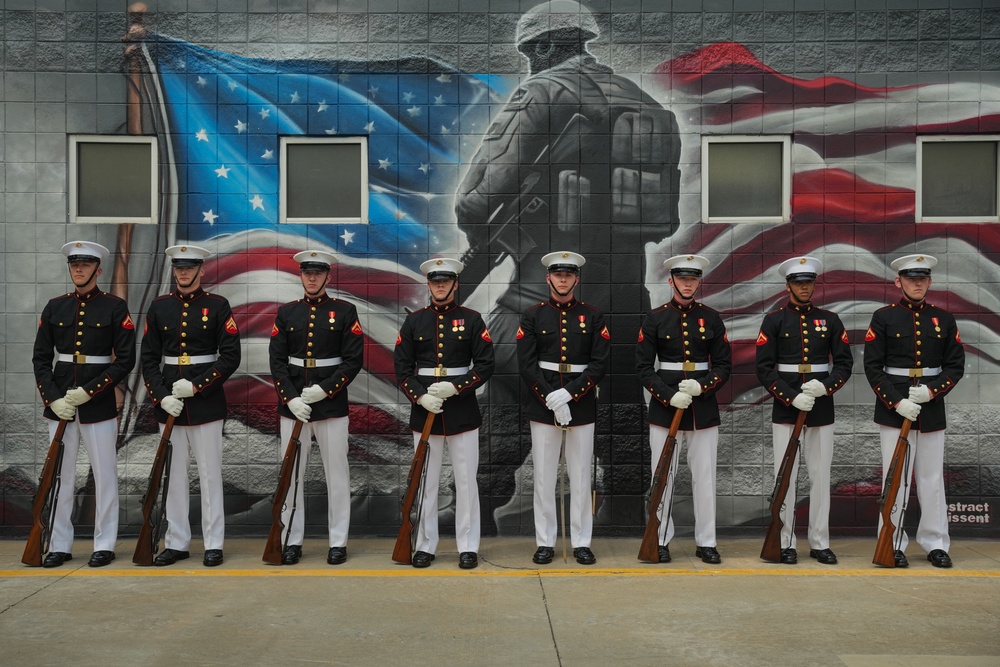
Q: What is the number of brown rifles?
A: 7